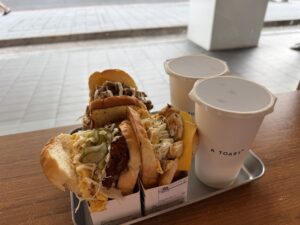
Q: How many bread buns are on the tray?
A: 3